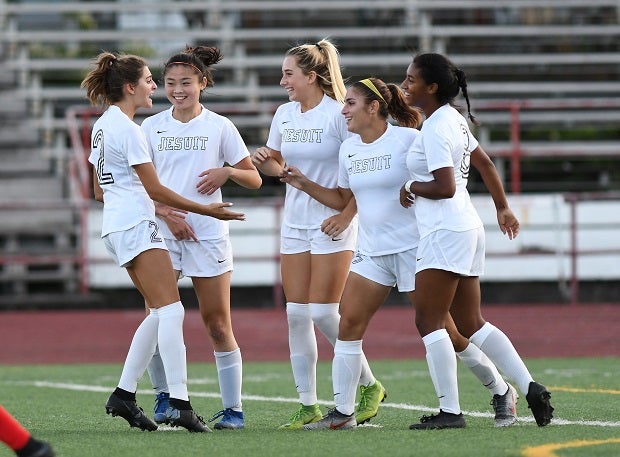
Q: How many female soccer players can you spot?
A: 5